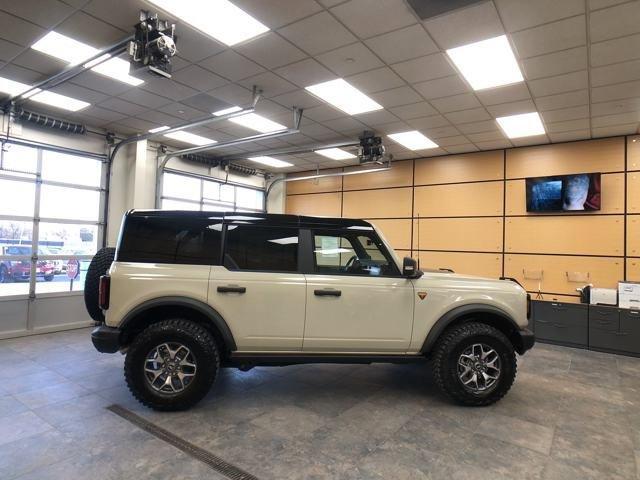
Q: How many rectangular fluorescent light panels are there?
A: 11